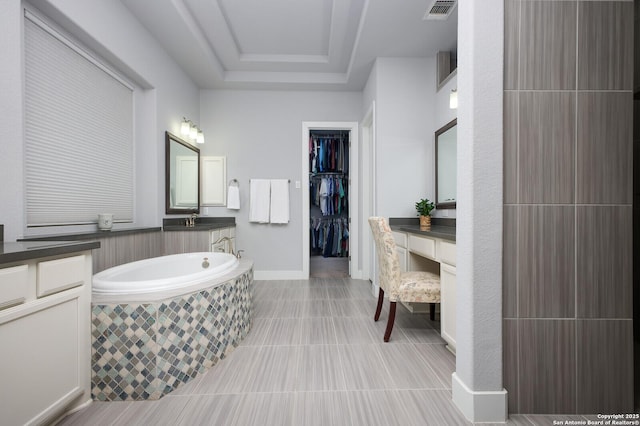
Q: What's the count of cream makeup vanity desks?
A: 1